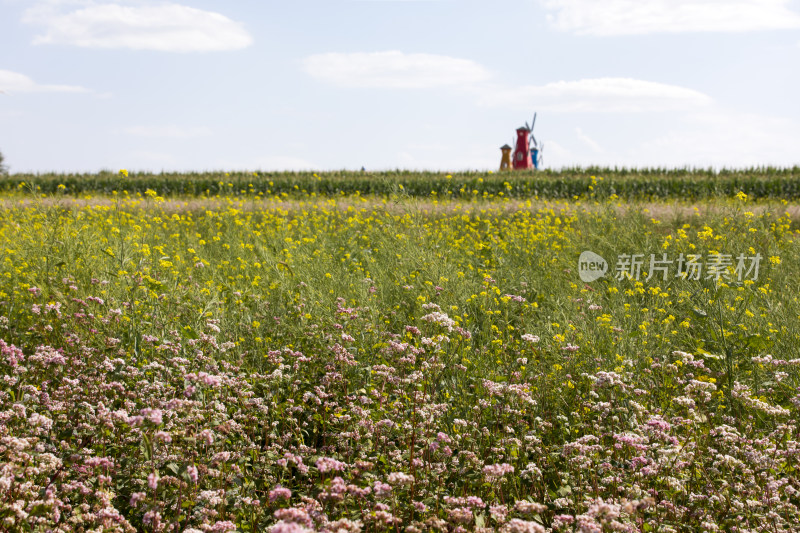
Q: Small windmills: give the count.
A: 2